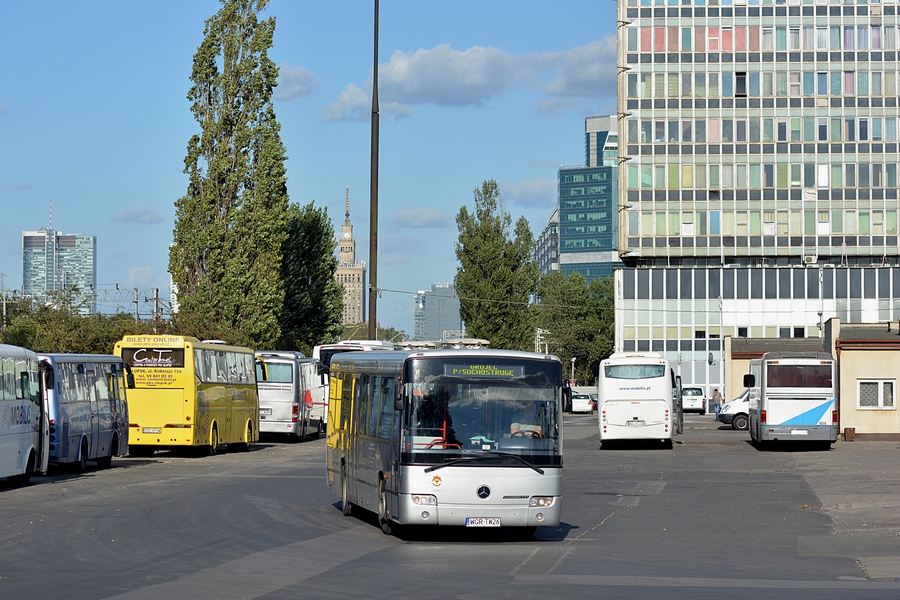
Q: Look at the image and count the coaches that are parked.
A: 7